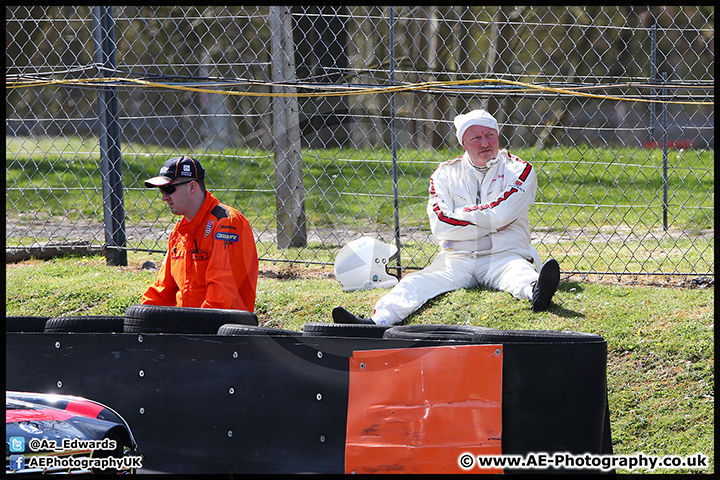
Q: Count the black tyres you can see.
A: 7